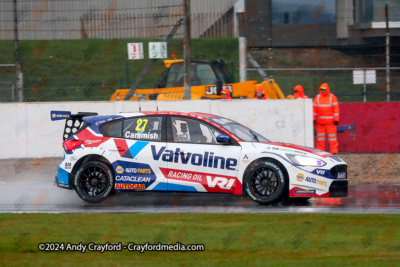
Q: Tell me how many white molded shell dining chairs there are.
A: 0